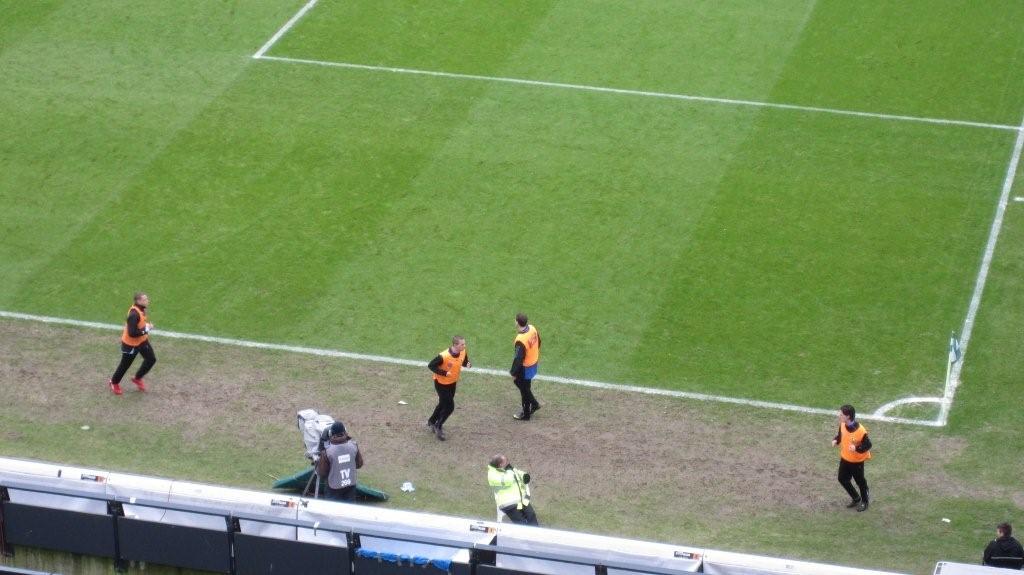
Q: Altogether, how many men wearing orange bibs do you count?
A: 4